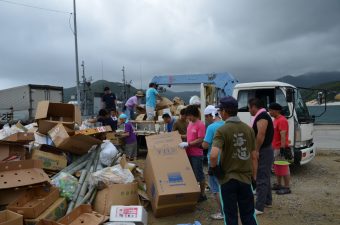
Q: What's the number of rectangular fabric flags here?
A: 0